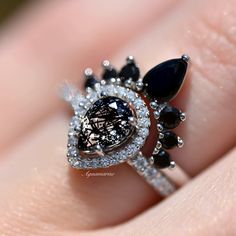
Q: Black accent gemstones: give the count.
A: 7